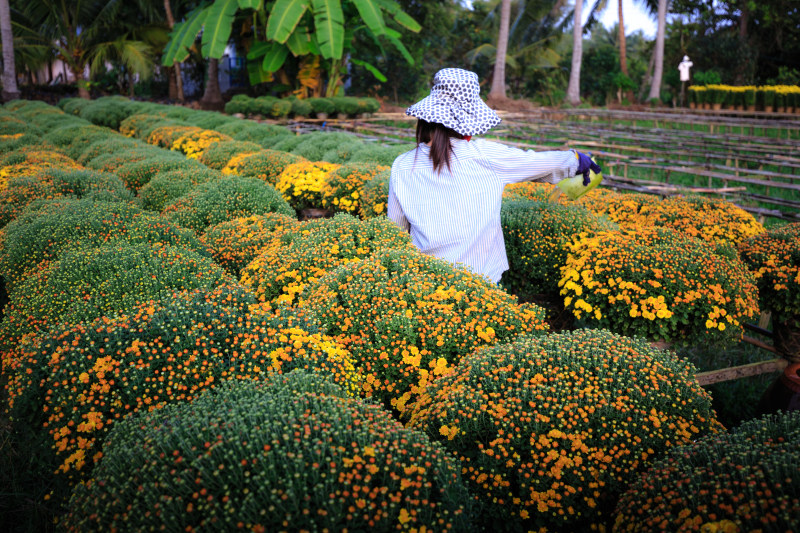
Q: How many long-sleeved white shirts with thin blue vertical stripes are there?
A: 1